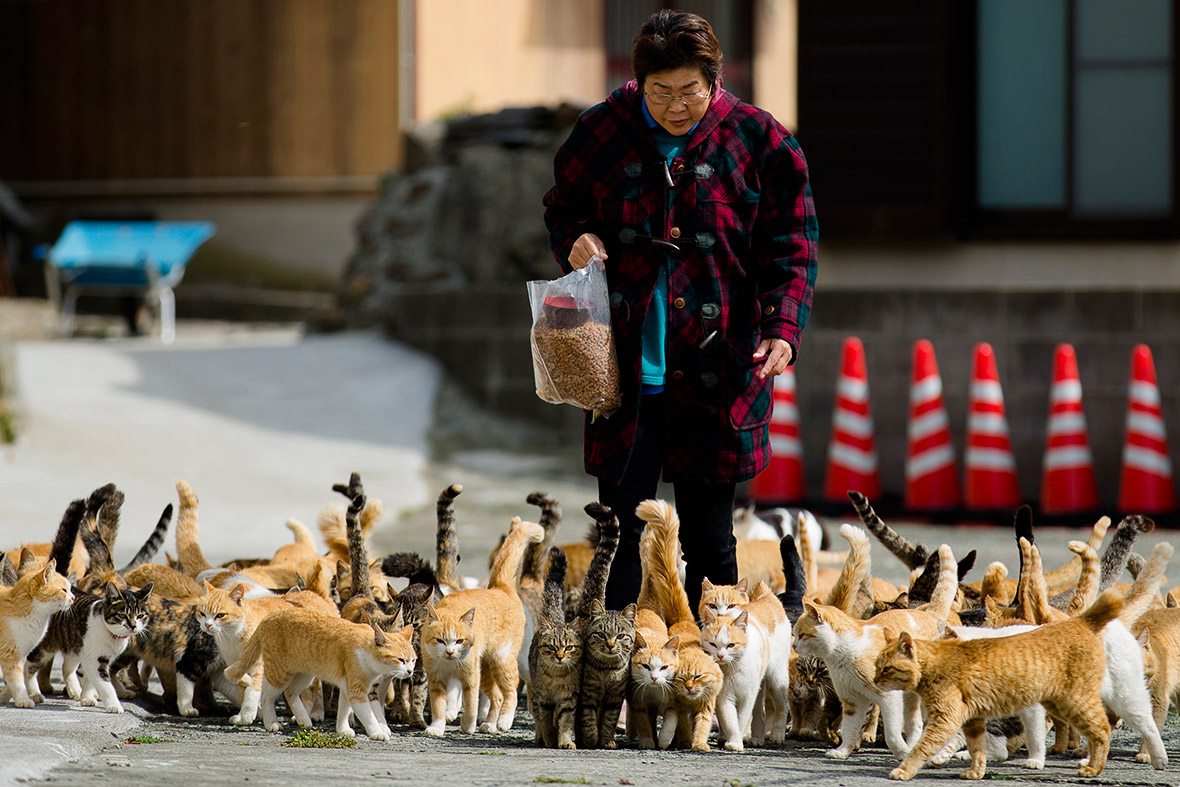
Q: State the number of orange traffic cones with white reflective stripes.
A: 6